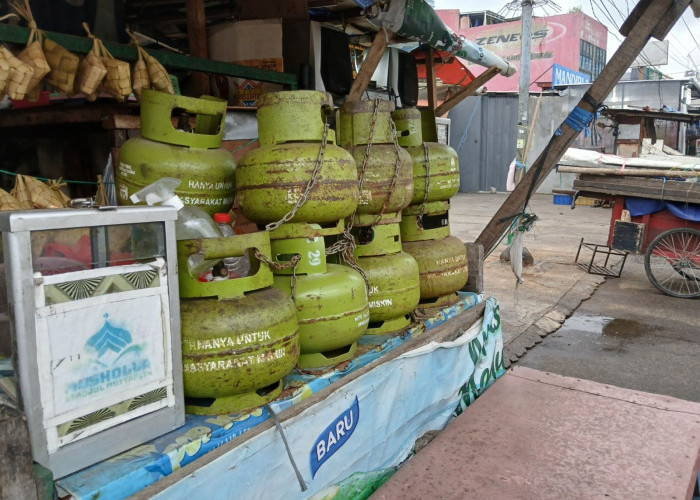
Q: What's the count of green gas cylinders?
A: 8